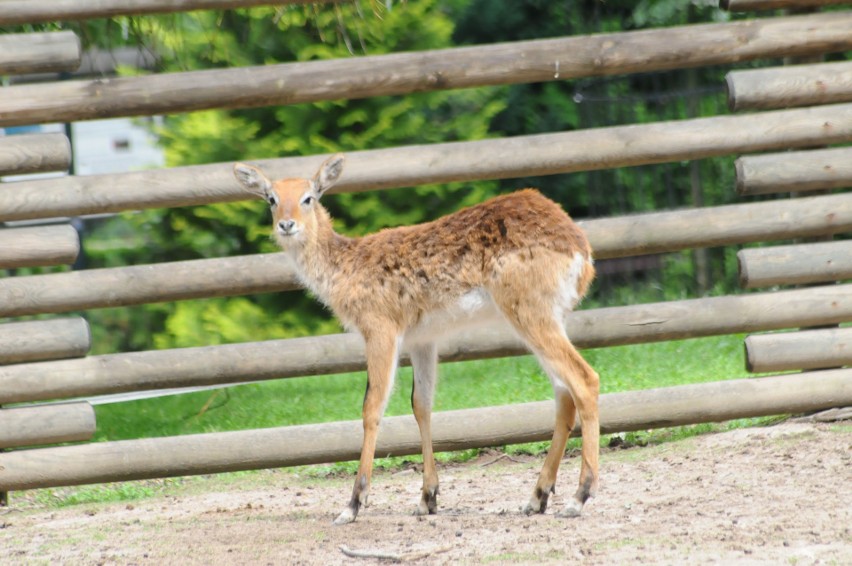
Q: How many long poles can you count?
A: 6